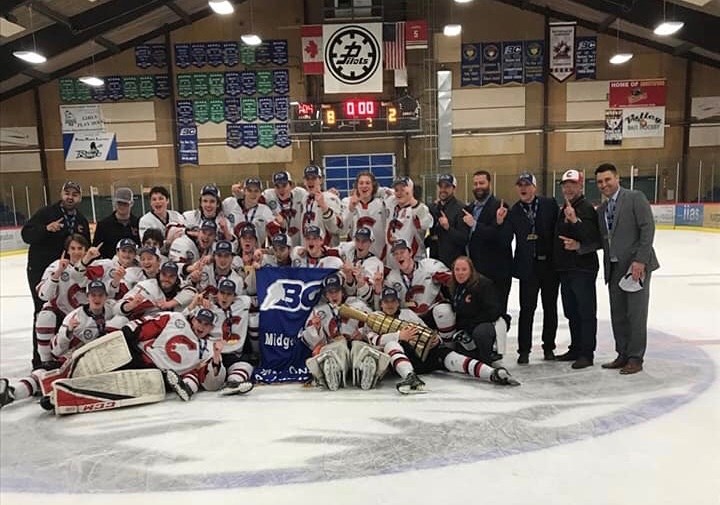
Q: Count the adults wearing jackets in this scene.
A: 8